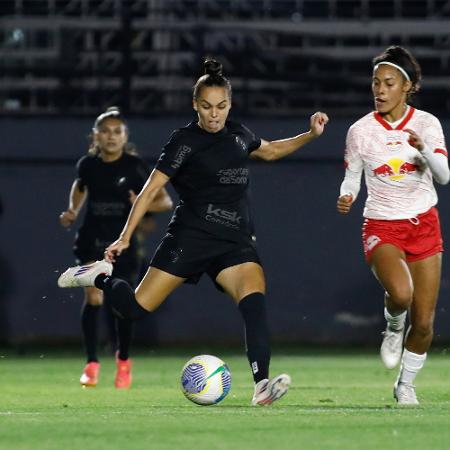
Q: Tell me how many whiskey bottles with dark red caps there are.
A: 0